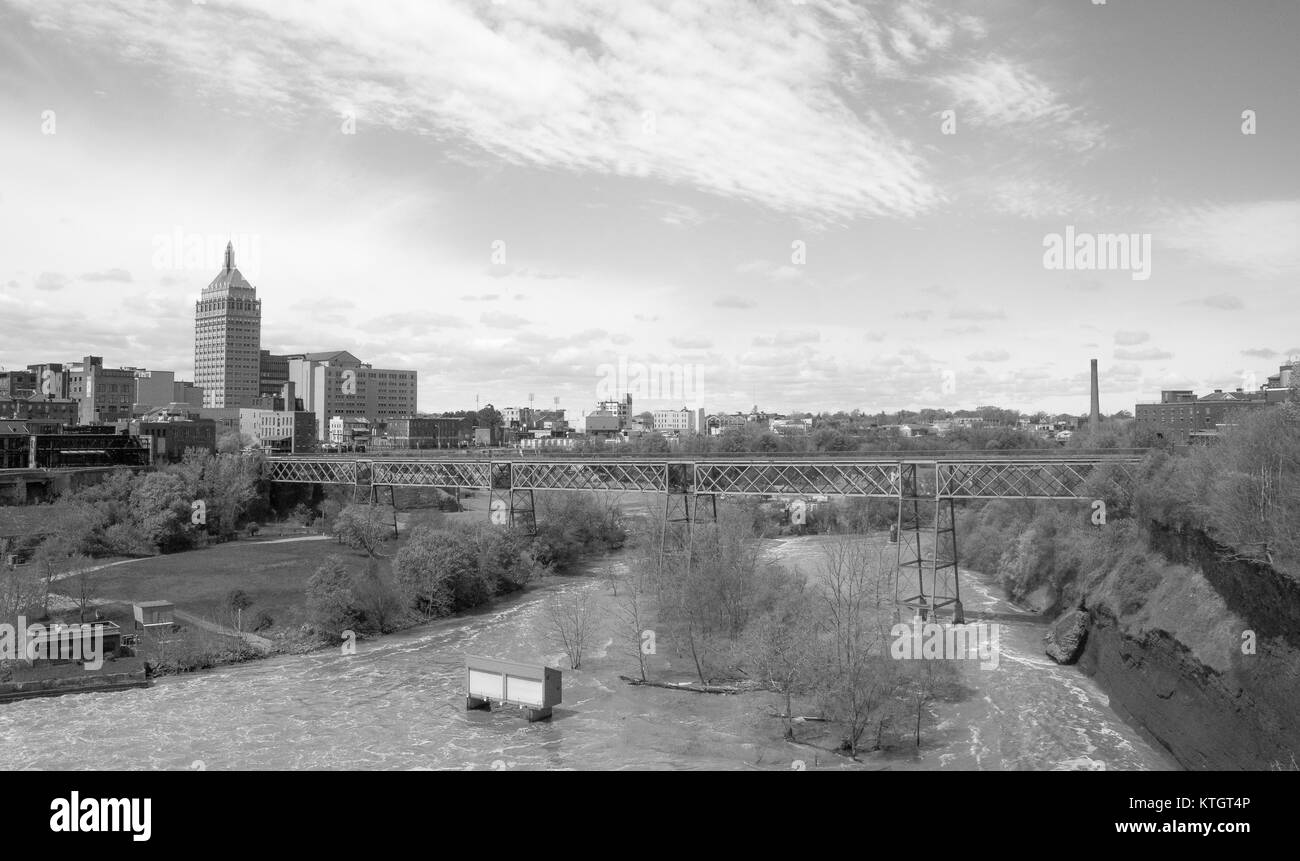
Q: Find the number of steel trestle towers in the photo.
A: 4